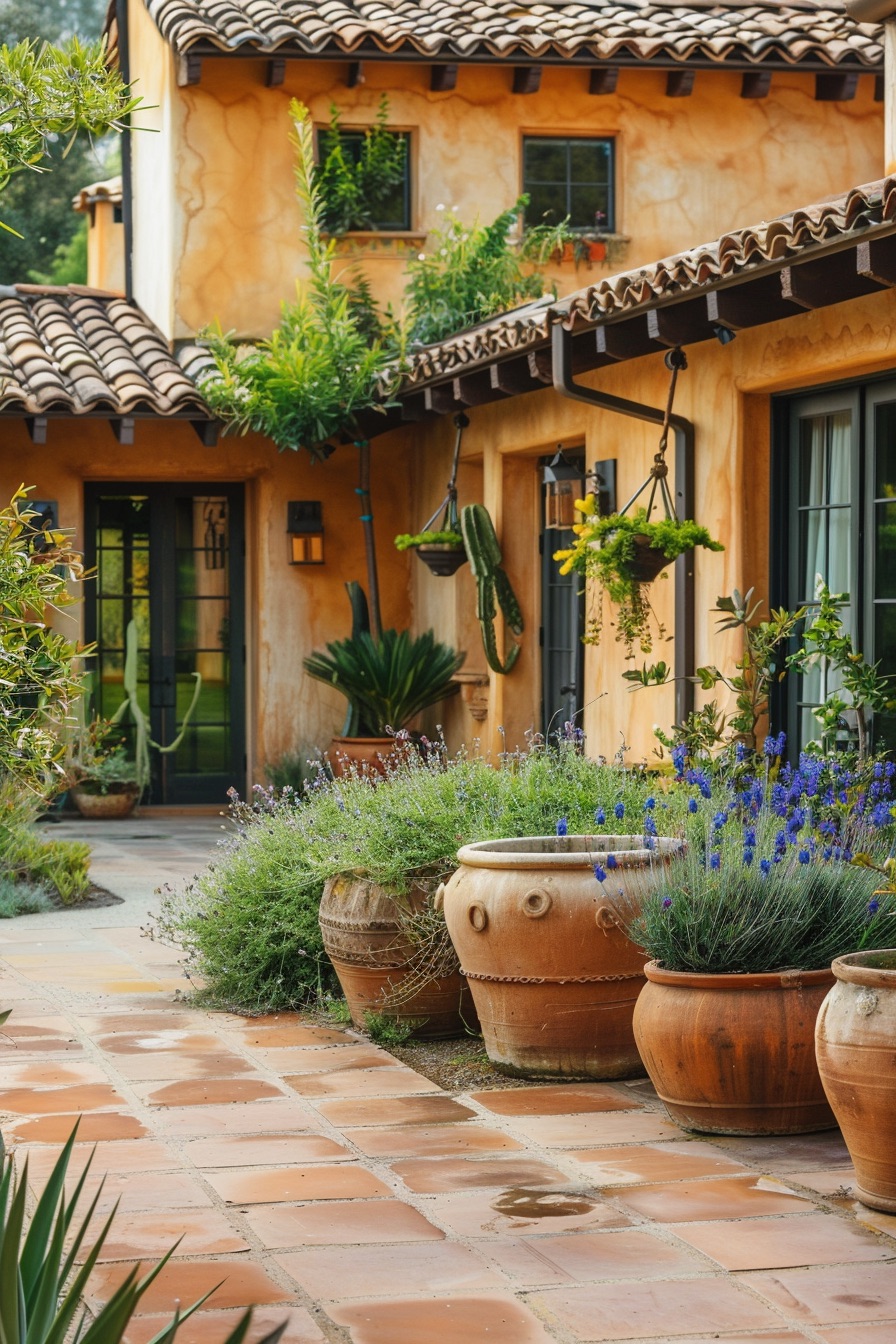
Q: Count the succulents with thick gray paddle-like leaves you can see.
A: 0